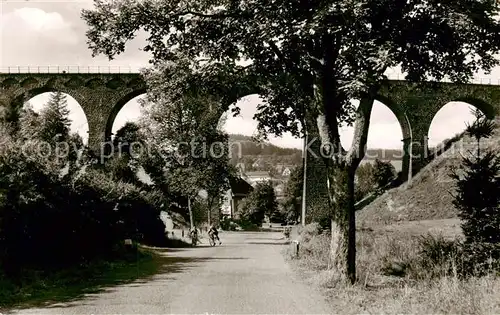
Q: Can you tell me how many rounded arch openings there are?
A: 5